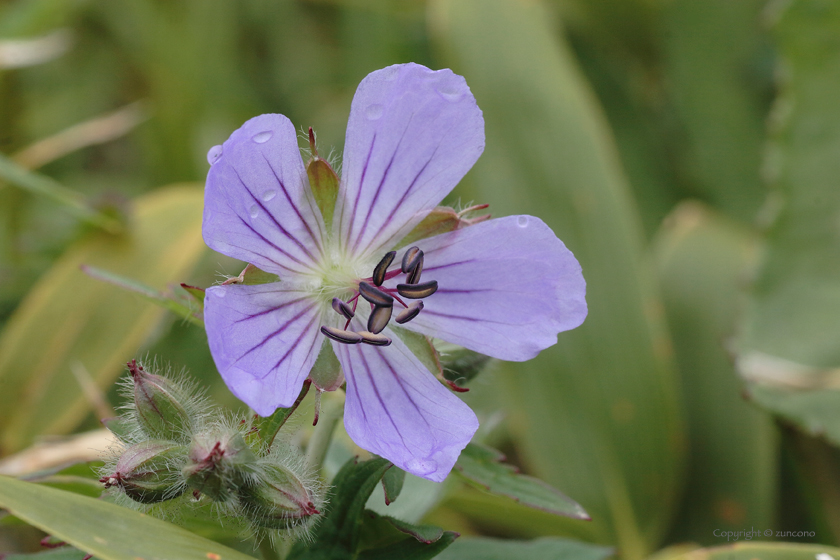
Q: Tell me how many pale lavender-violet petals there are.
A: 5